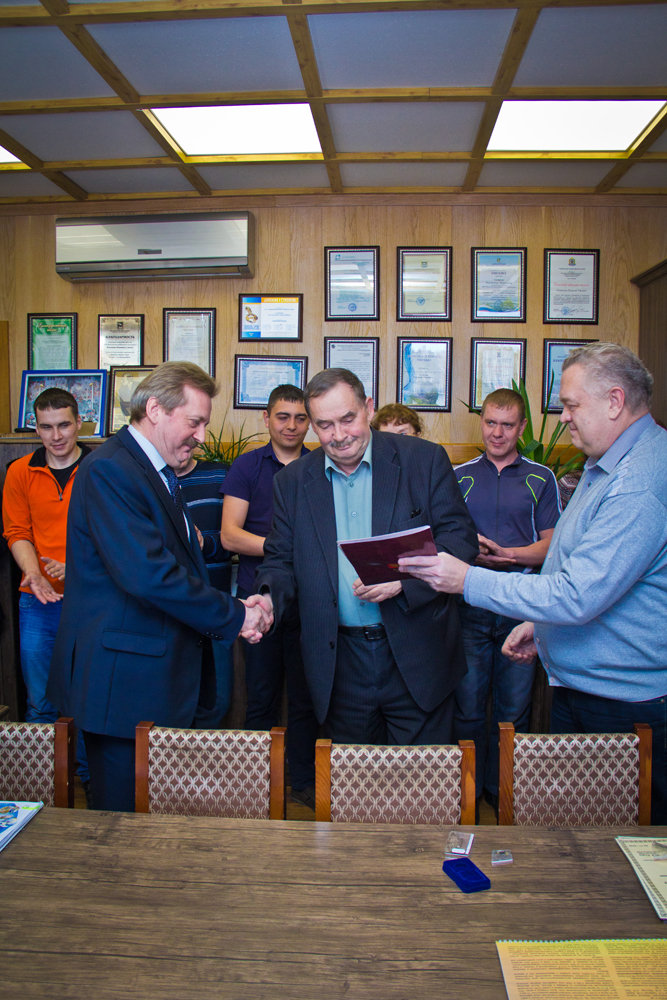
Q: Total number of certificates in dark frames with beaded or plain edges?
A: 13